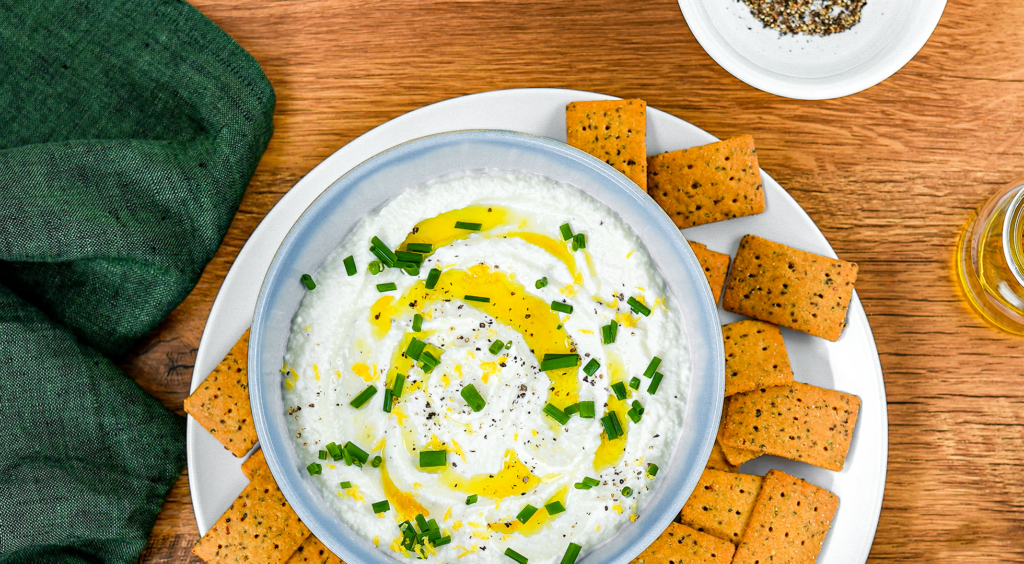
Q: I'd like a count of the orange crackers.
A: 15